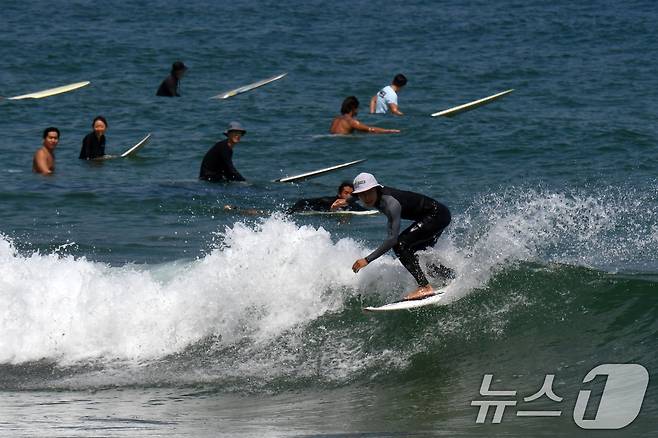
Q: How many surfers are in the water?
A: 8